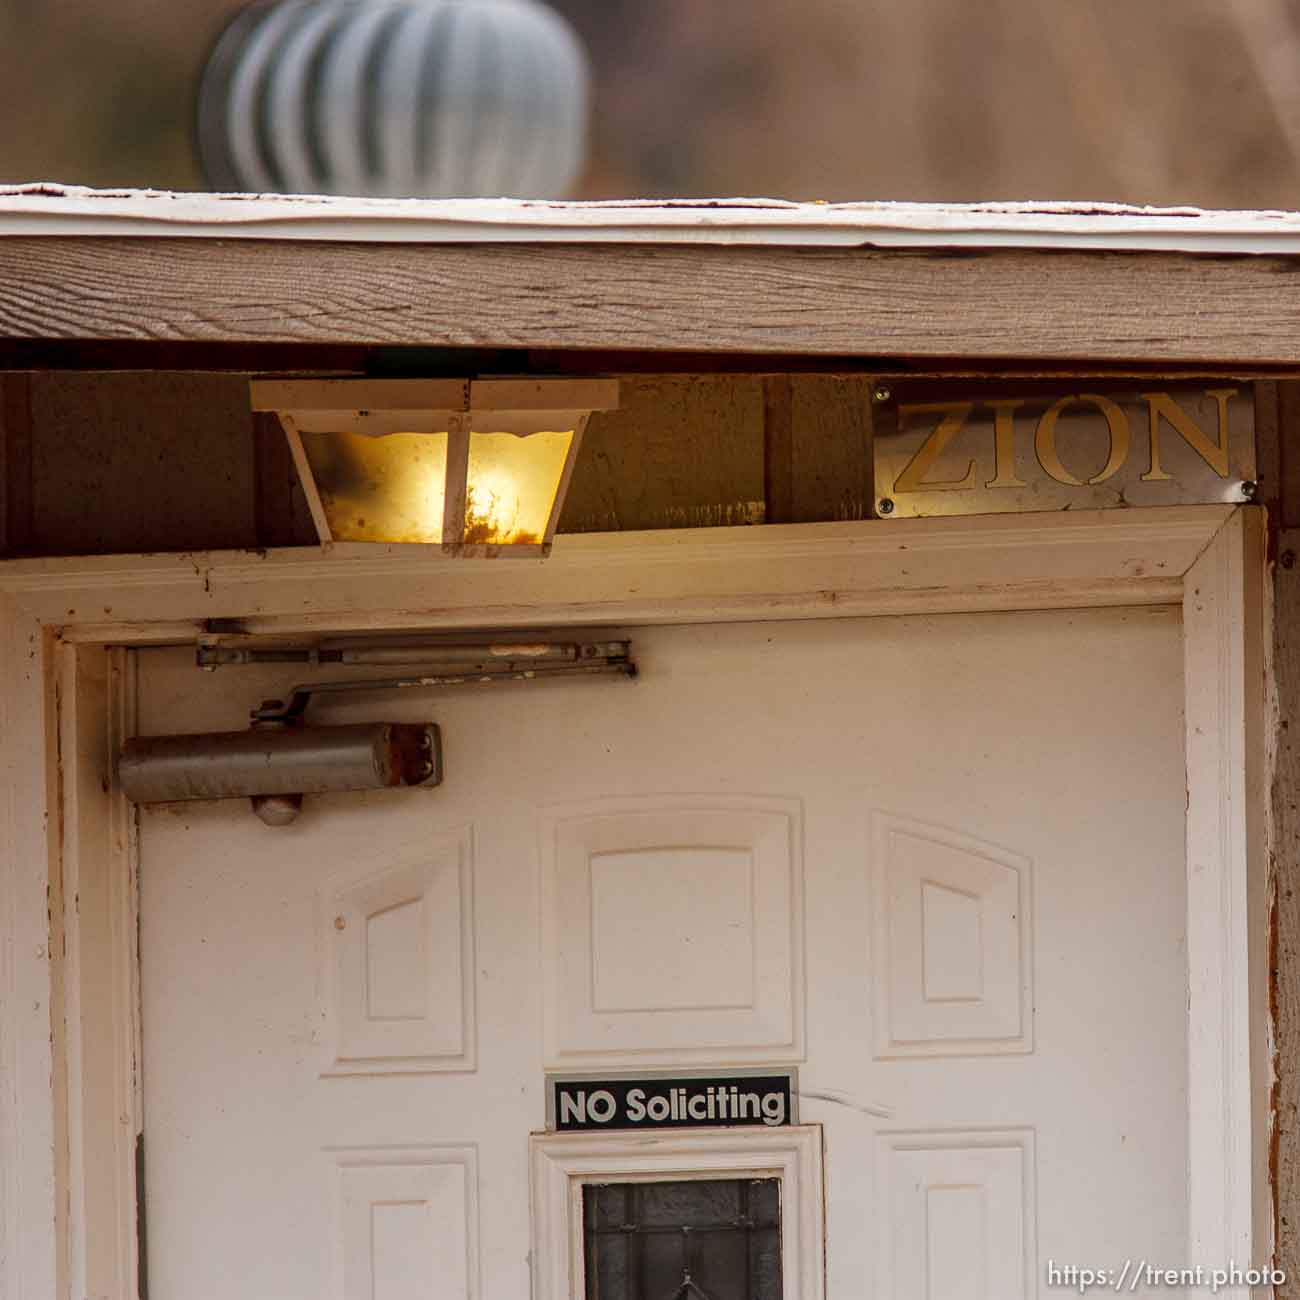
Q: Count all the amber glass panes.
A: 2